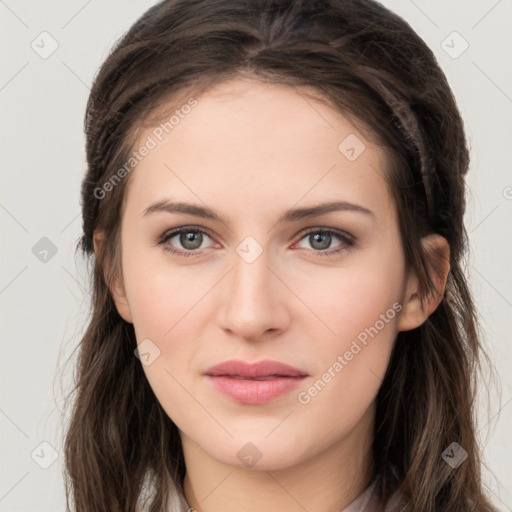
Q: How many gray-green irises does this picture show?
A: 2